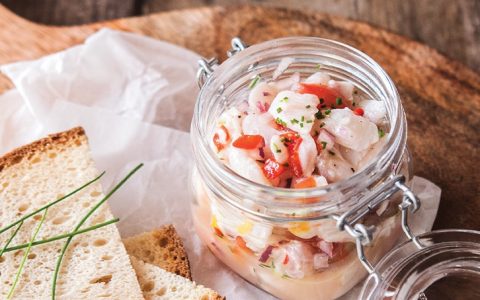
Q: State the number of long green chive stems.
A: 5